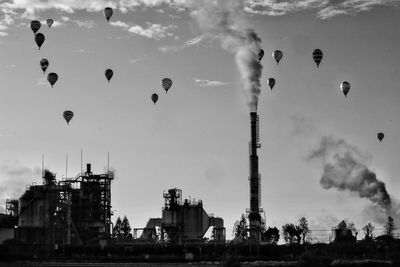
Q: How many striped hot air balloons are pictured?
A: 1